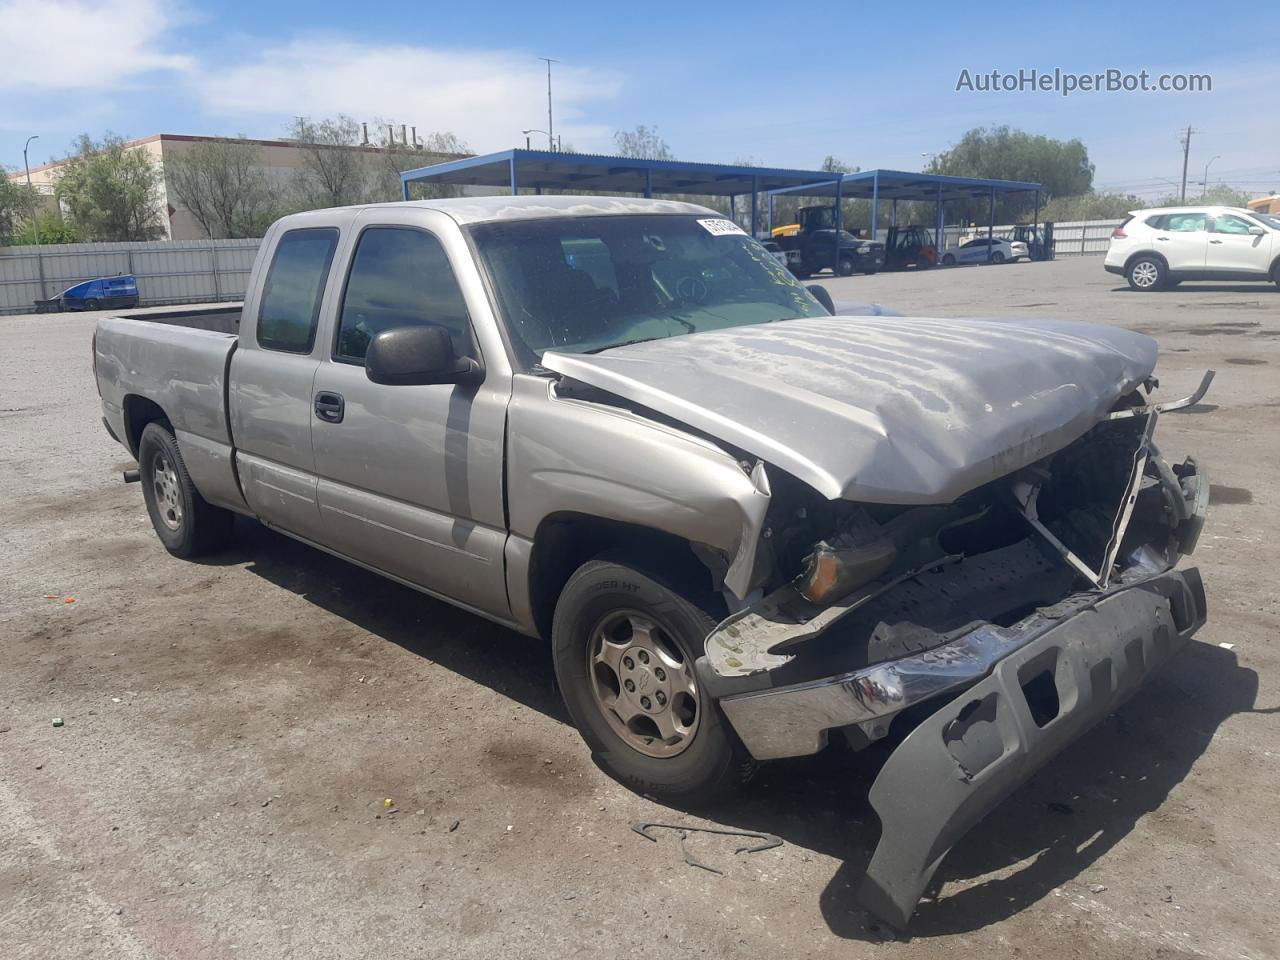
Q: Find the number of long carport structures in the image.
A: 2